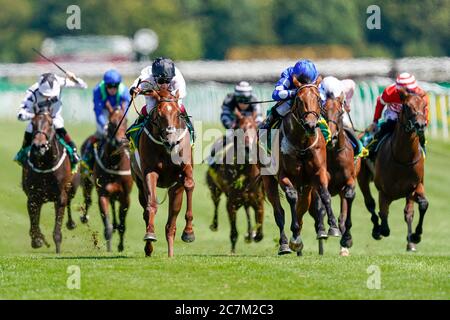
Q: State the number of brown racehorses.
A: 7